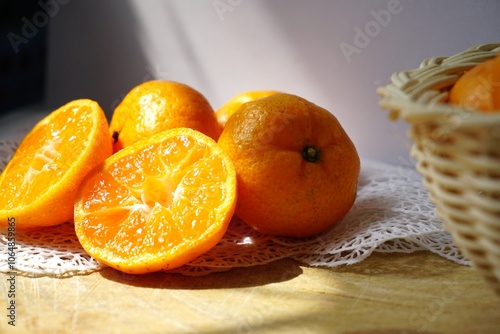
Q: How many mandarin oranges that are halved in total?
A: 2